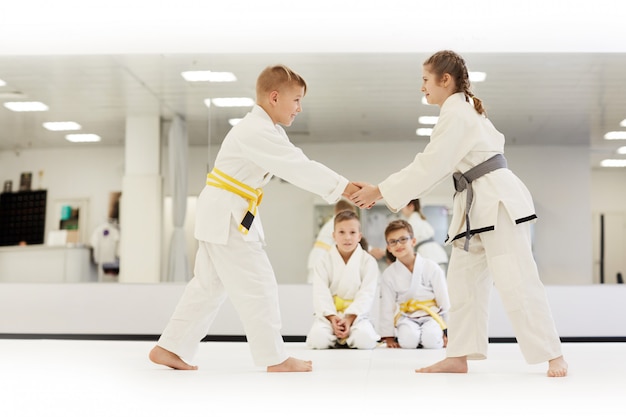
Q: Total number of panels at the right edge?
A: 4